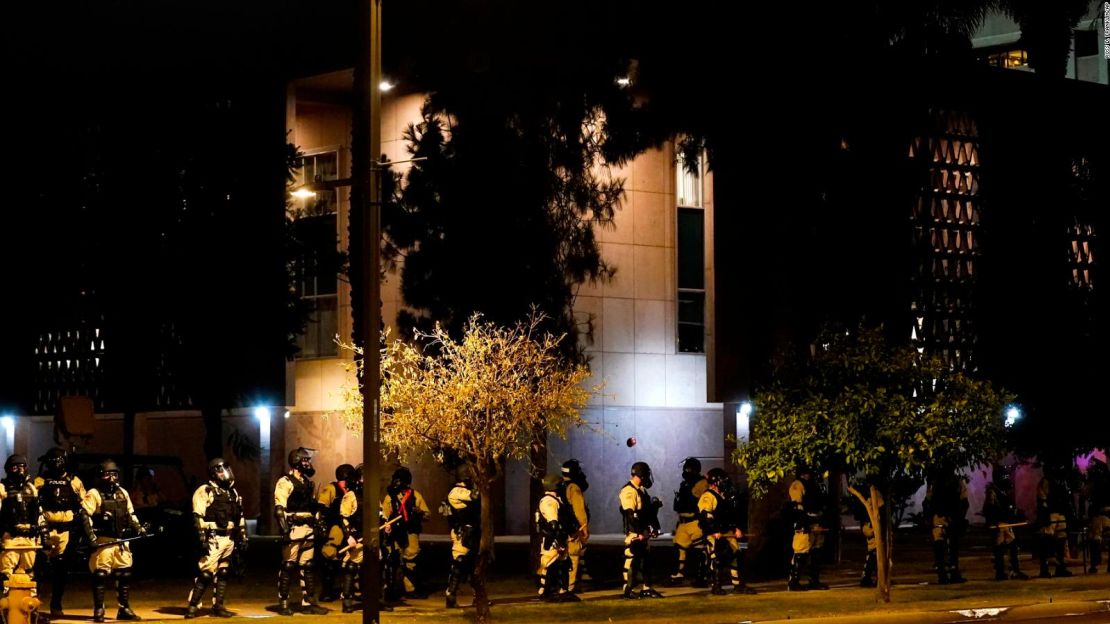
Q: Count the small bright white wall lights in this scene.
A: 4